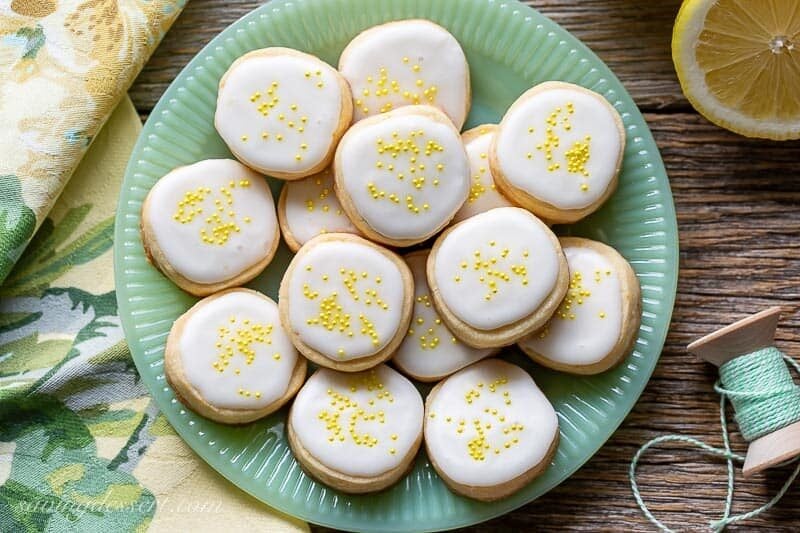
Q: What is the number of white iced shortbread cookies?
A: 14